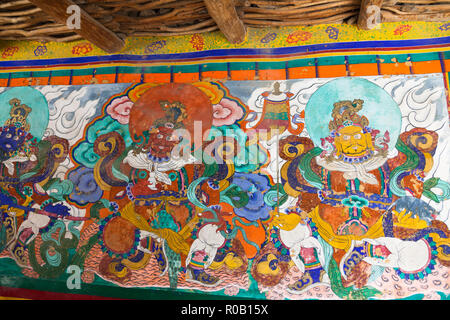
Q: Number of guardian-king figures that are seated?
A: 3